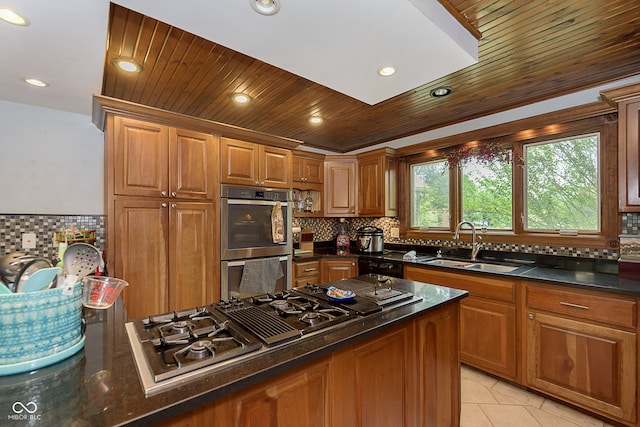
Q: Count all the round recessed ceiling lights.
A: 8